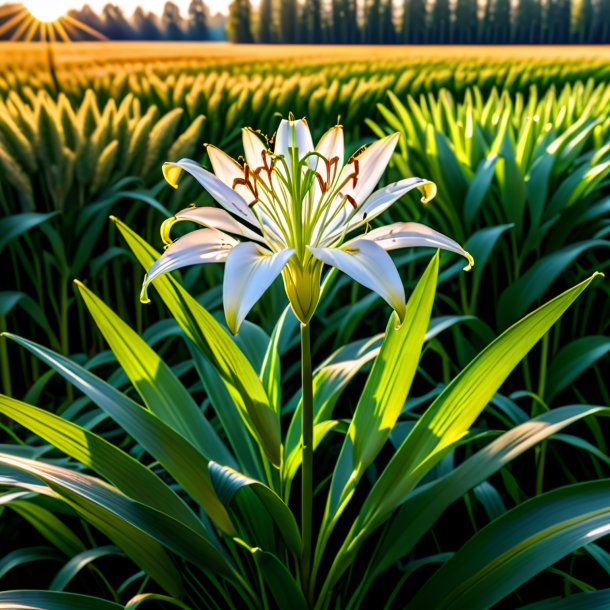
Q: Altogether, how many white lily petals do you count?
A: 12